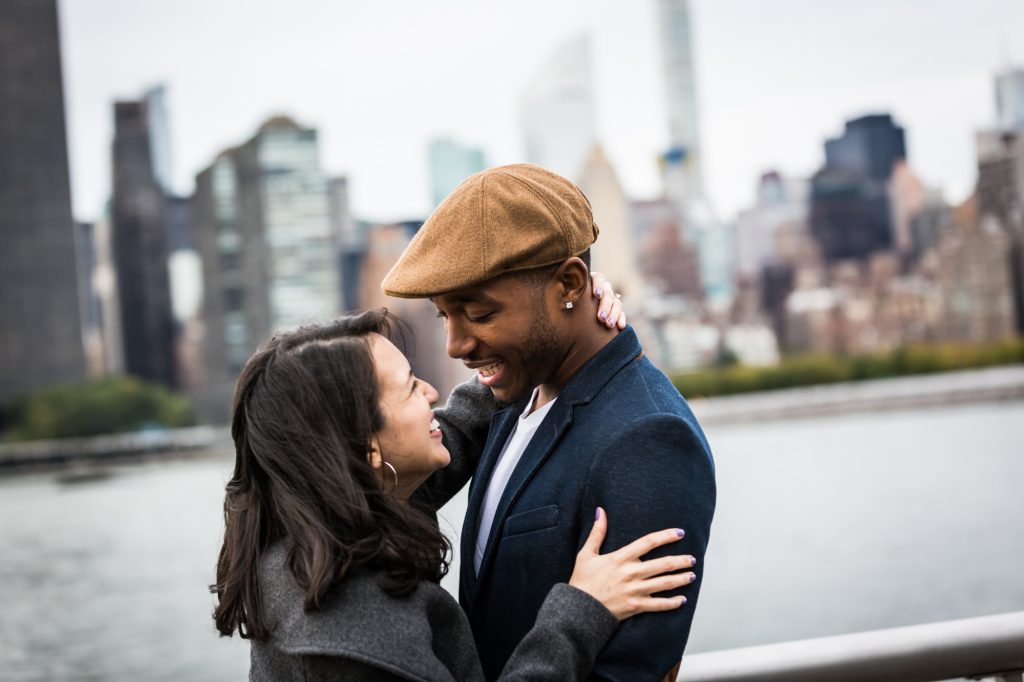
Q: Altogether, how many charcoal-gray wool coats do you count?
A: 1